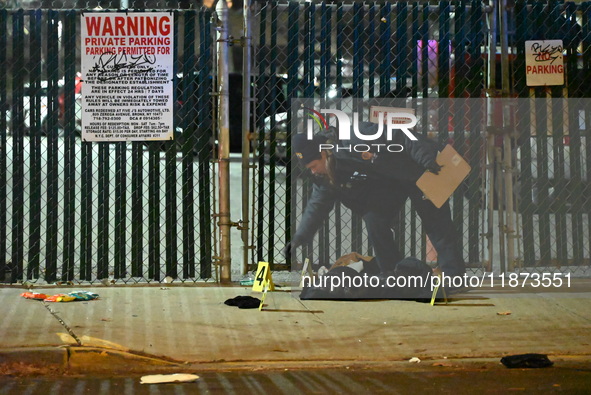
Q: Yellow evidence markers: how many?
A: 4